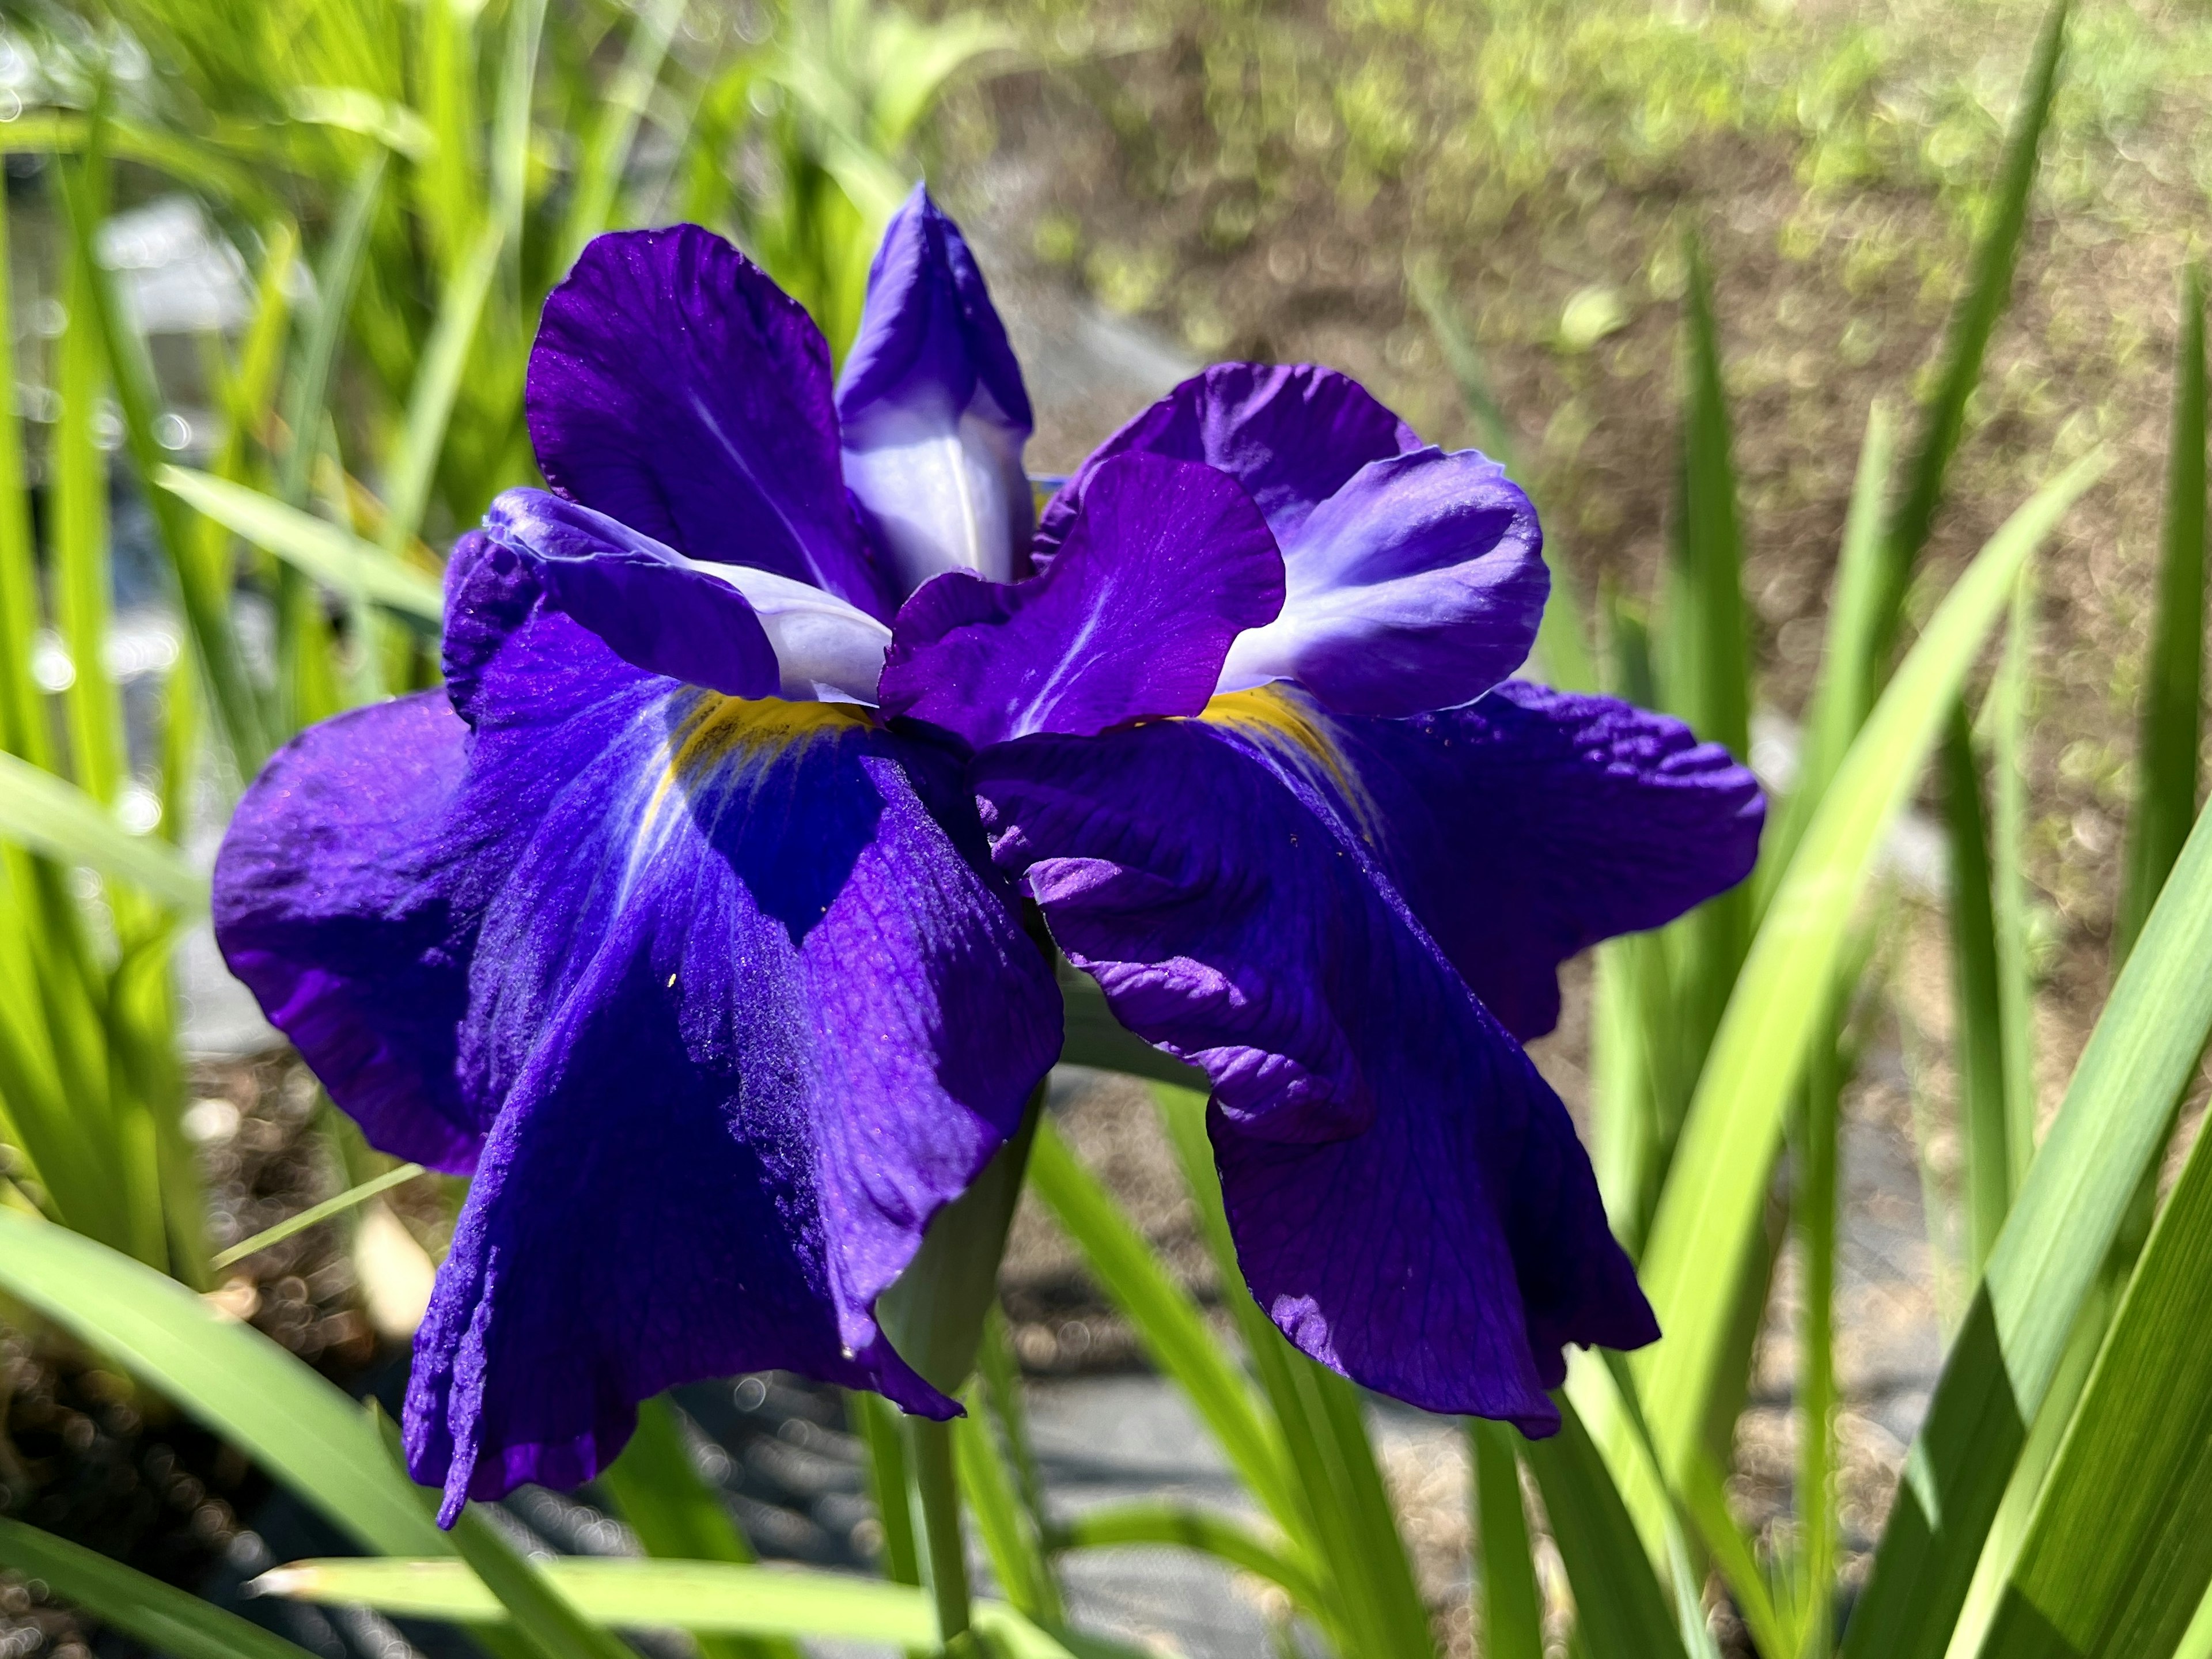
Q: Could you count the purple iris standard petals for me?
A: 3